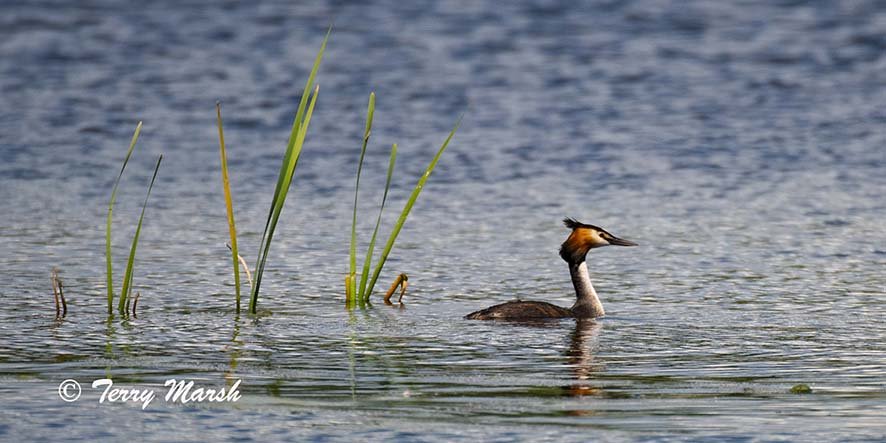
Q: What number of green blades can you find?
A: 7